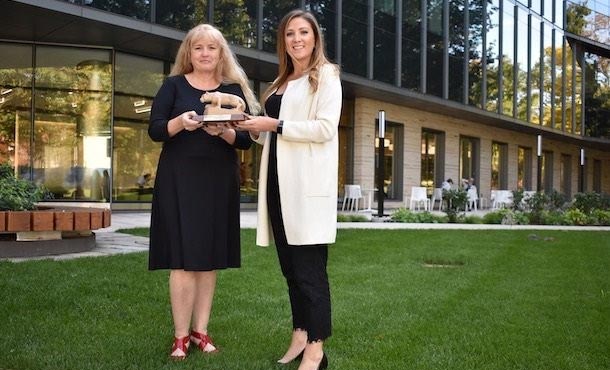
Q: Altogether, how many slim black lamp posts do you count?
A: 3